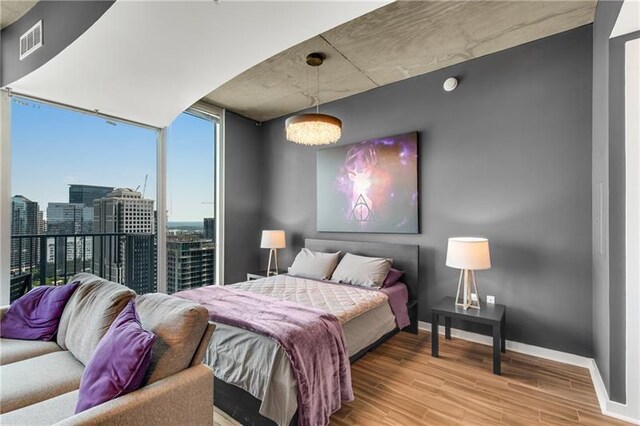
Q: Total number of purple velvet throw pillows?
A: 2